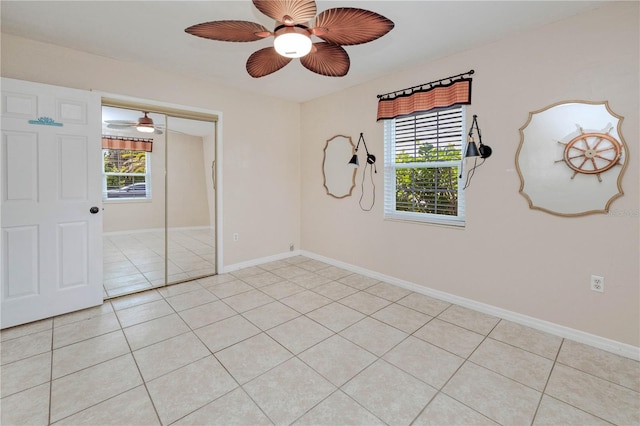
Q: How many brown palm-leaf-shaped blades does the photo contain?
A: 5